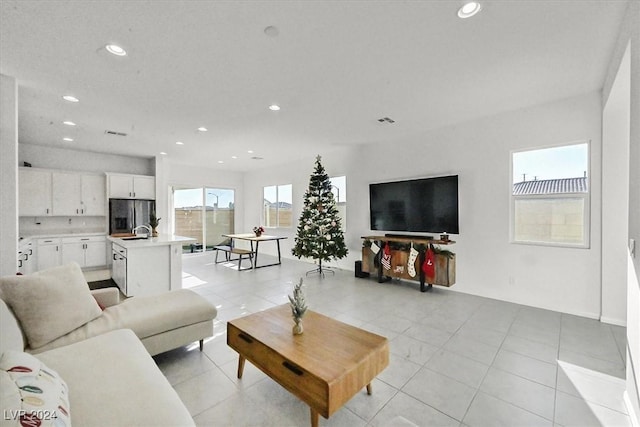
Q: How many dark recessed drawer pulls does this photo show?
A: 2